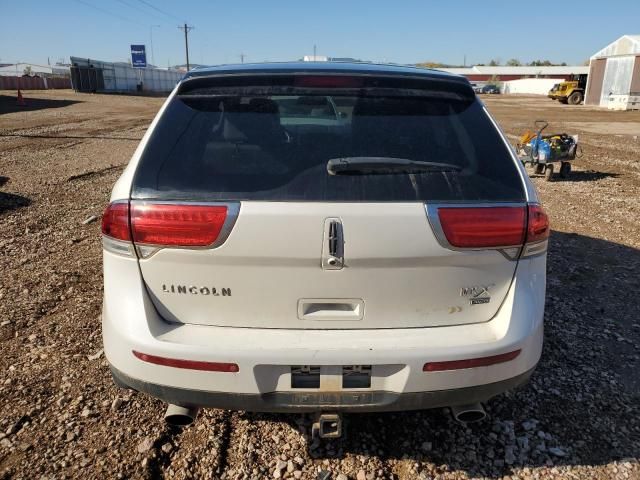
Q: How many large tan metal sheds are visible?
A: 1